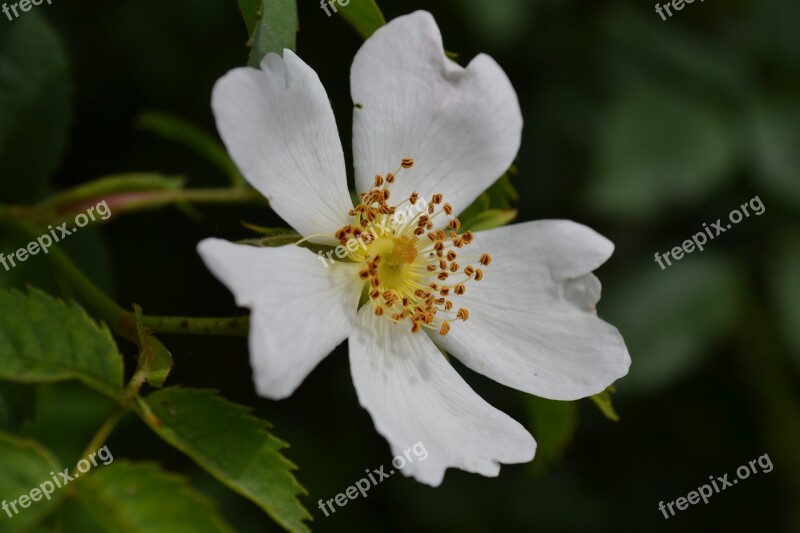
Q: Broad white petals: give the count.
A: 5